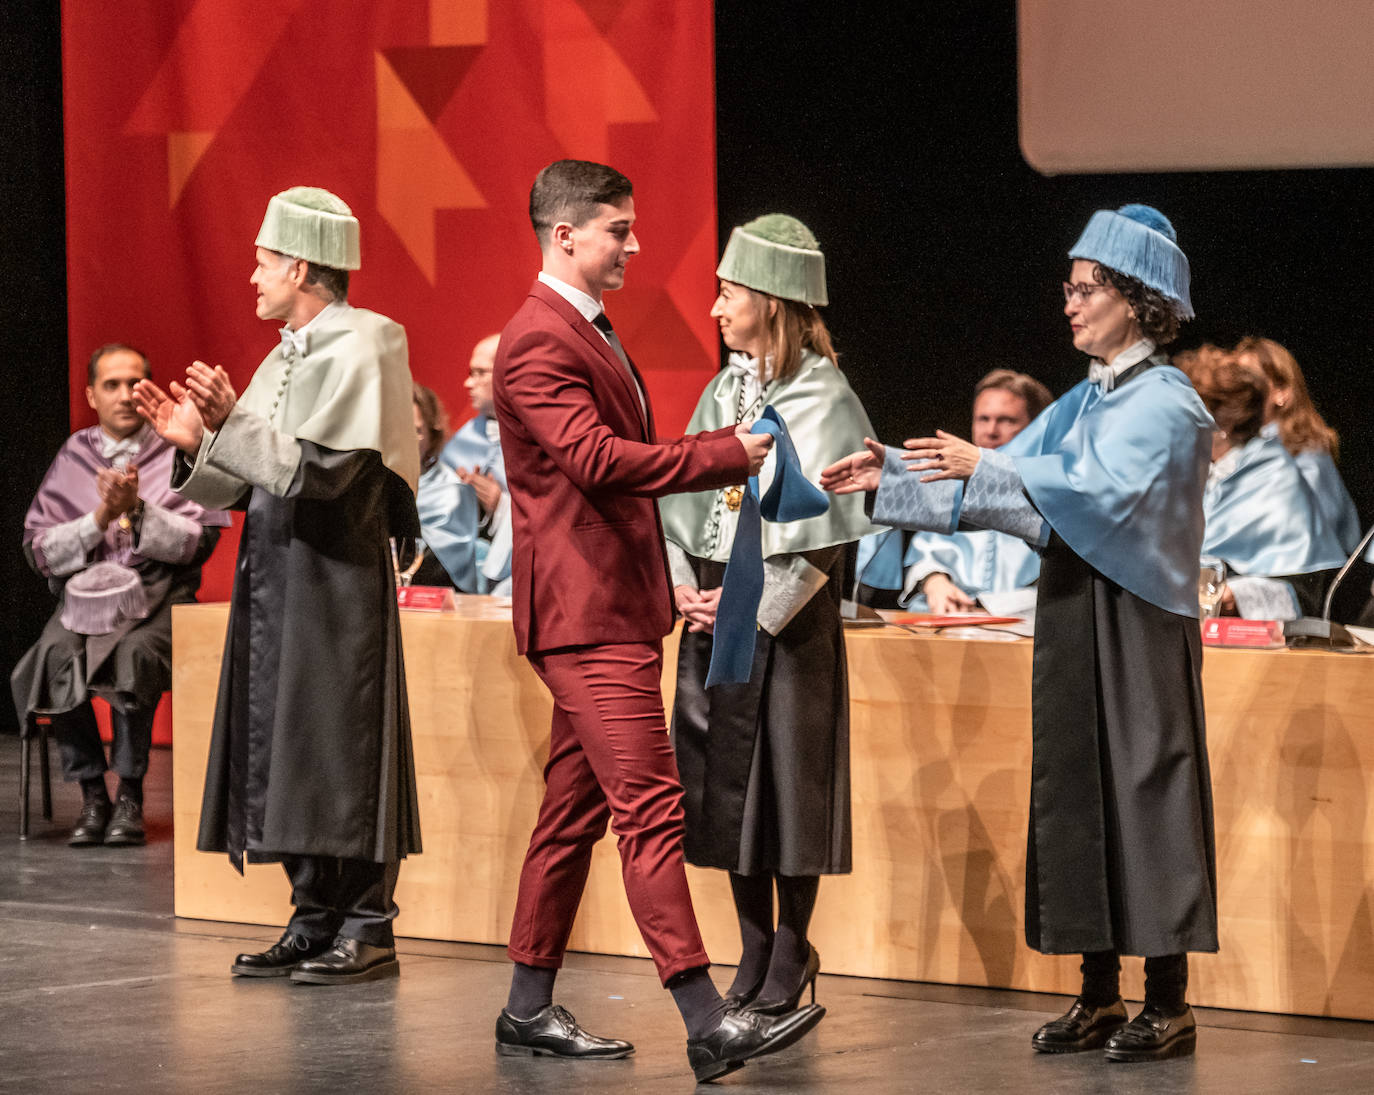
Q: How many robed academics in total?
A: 9